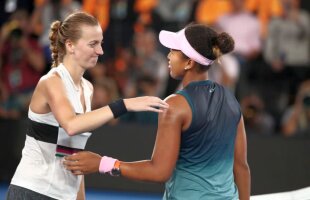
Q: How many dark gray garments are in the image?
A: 1